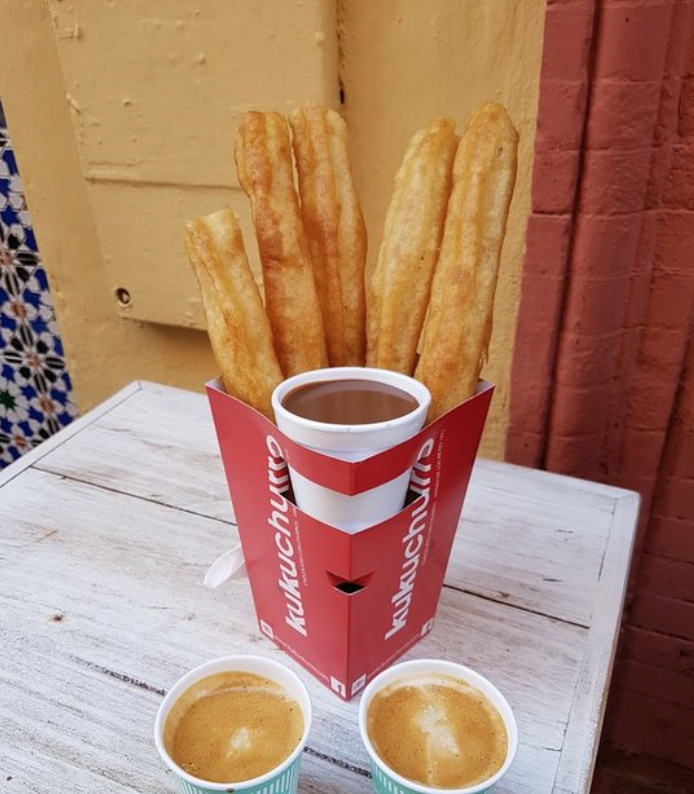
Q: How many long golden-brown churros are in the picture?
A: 5